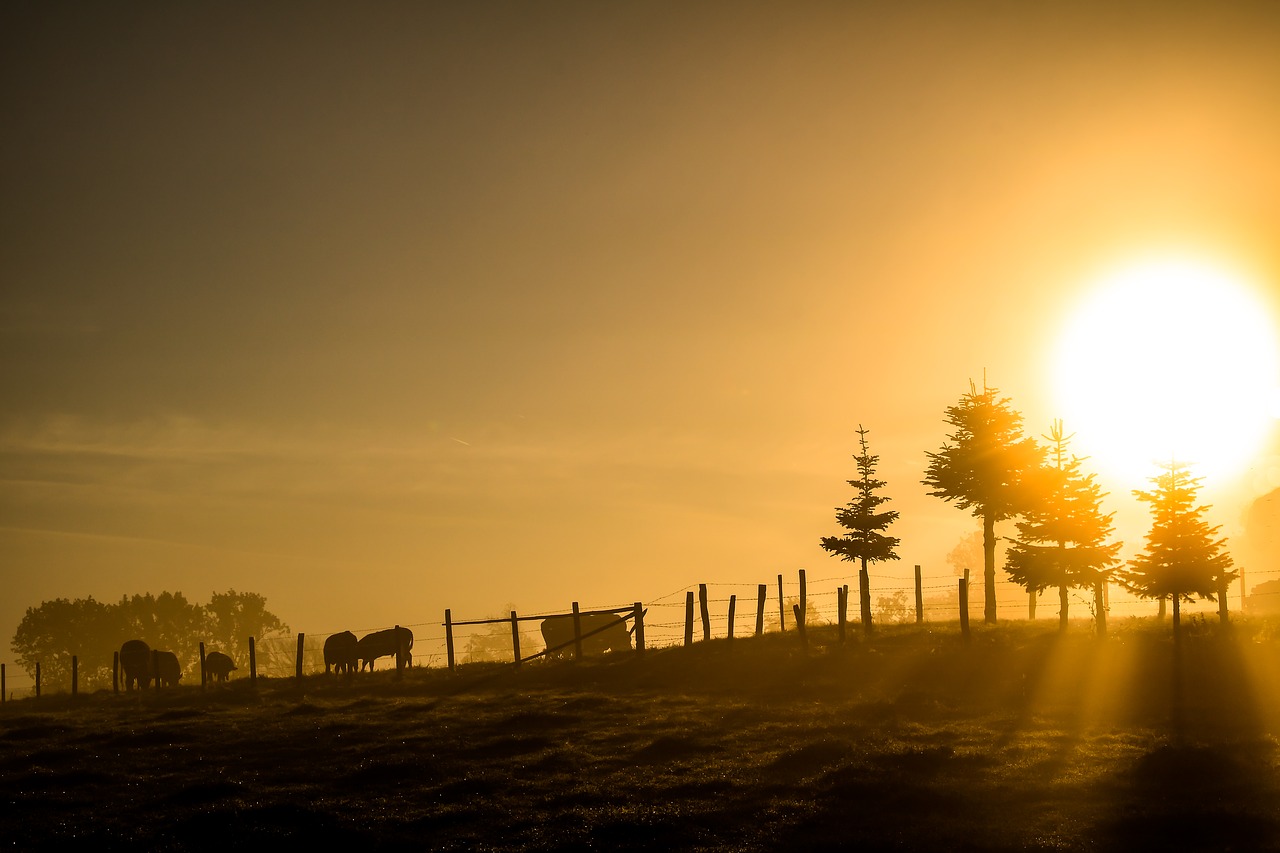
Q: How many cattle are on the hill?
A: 6